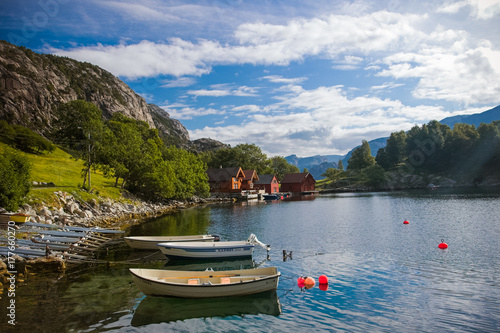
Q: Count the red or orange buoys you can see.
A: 5